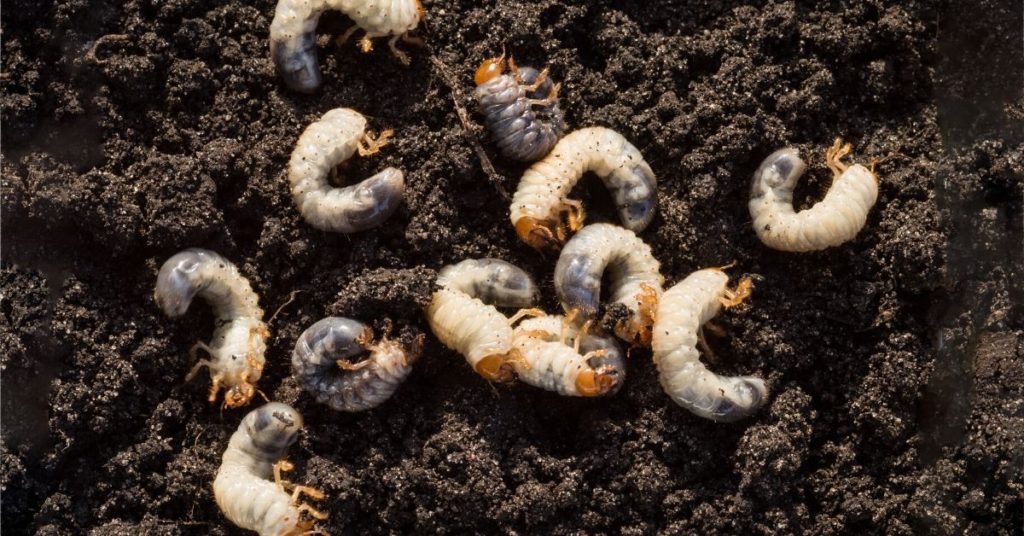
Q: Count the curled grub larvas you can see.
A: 12